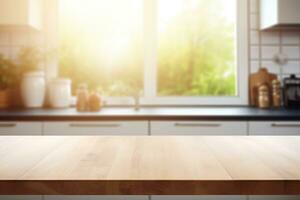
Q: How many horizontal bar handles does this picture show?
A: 4